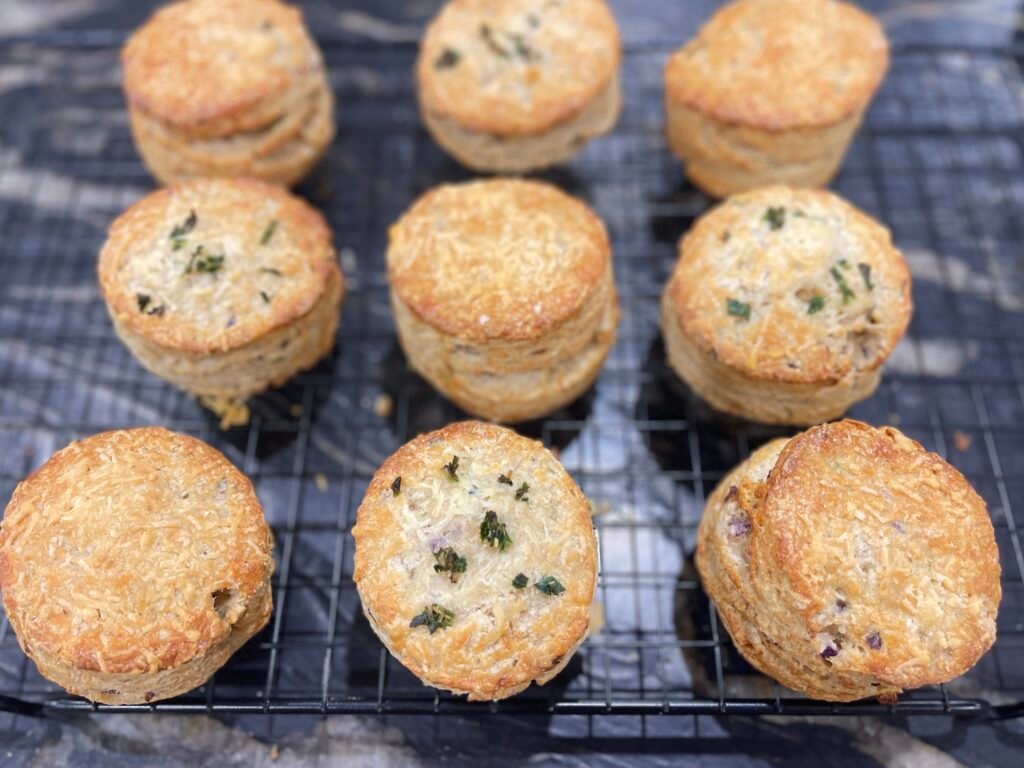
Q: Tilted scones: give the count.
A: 1